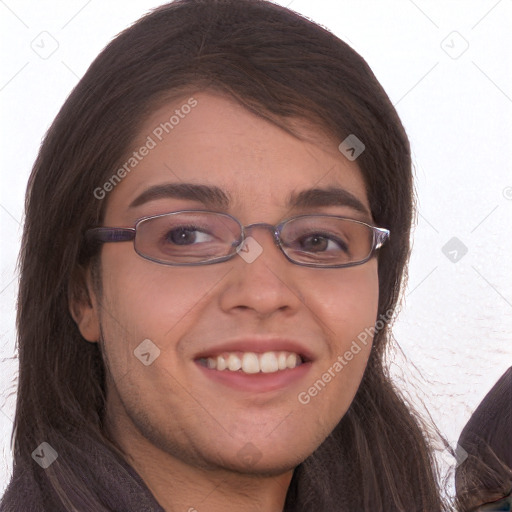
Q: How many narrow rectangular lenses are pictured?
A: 2